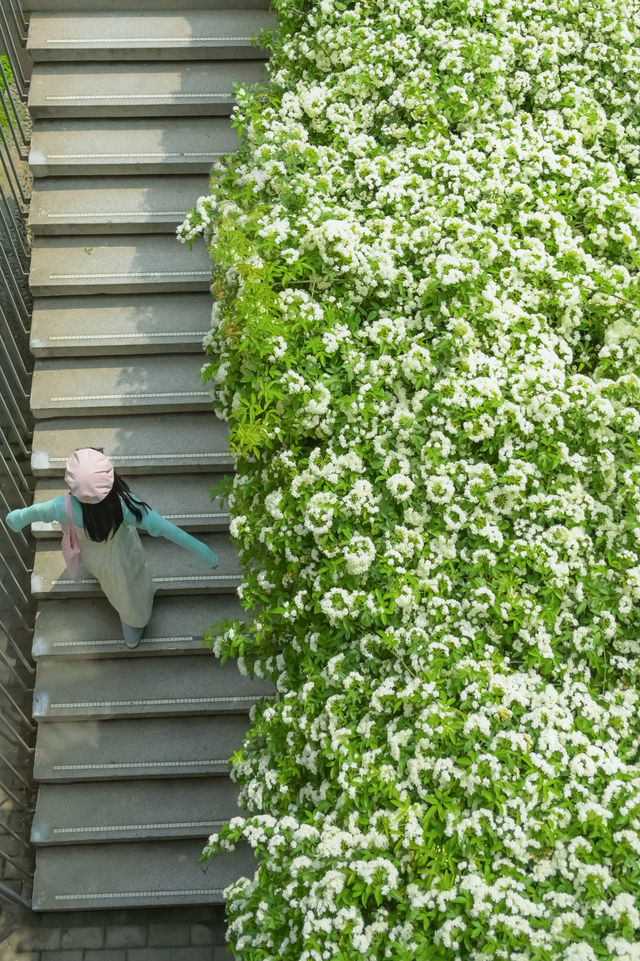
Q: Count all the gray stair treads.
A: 15